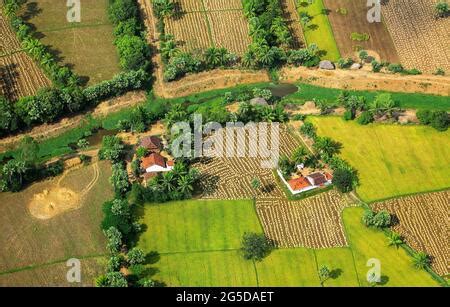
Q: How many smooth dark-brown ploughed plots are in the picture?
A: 1